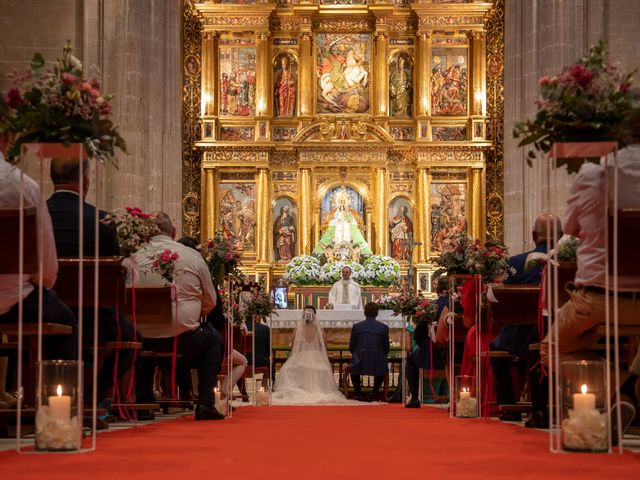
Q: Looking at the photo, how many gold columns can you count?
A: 12